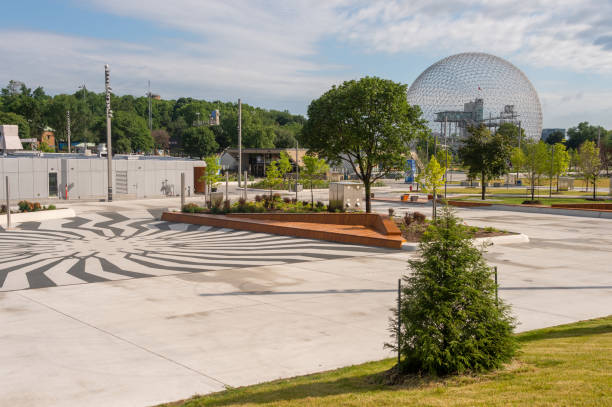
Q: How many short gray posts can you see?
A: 4